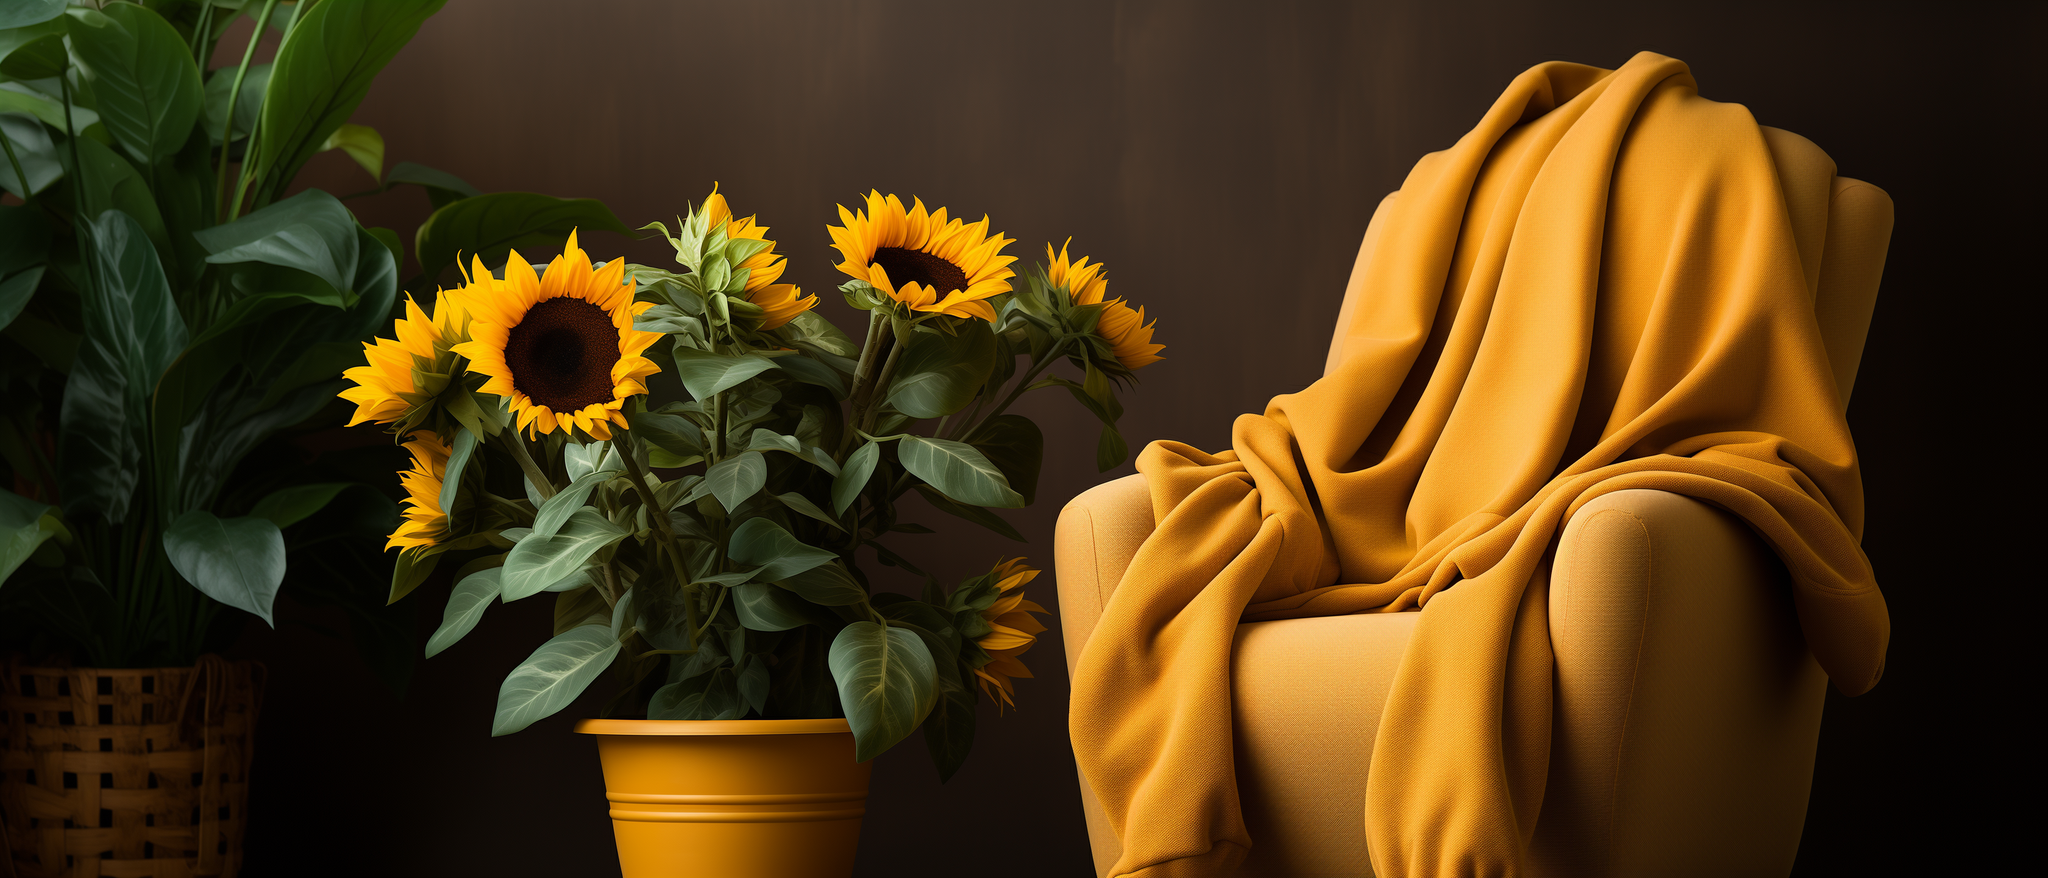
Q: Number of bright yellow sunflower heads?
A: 7